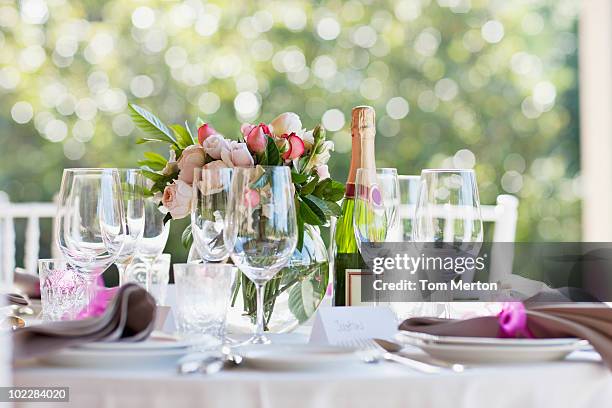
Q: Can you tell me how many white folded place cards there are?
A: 2